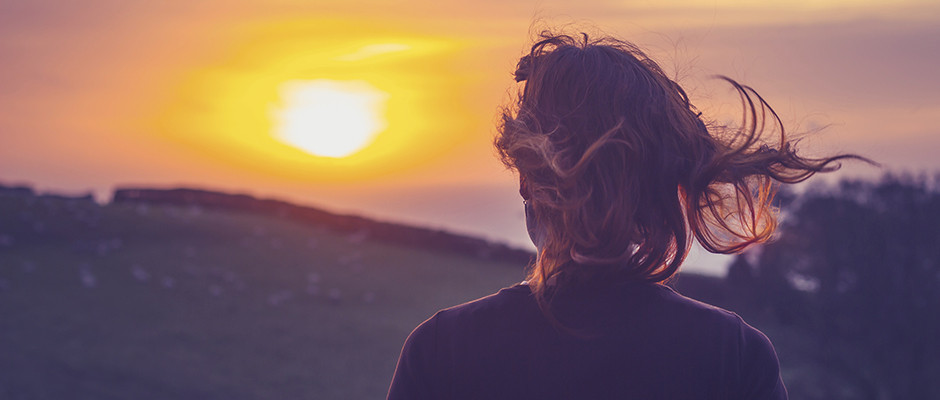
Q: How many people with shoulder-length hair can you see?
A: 1